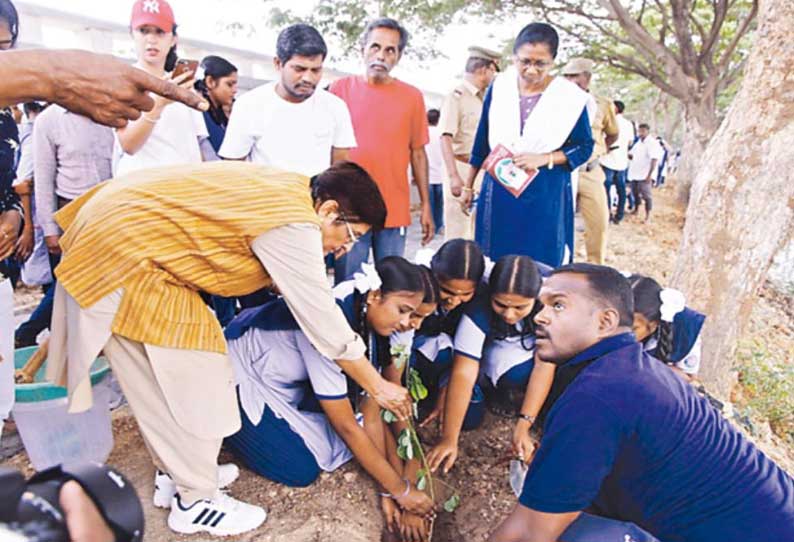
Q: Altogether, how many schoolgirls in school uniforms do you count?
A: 5